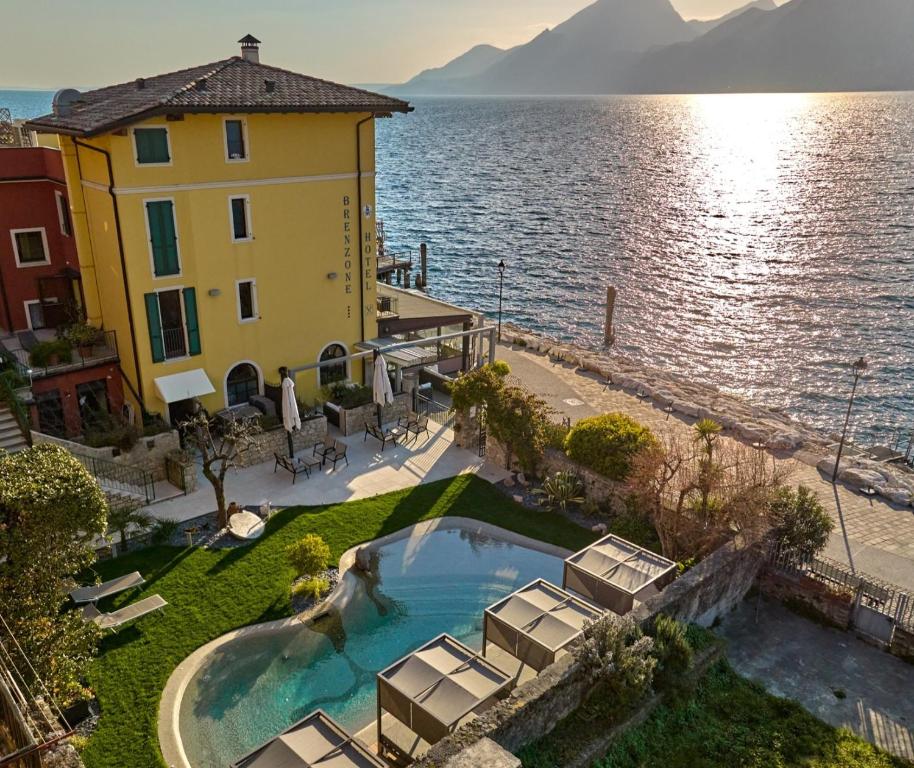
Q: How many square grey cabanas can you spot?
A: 4